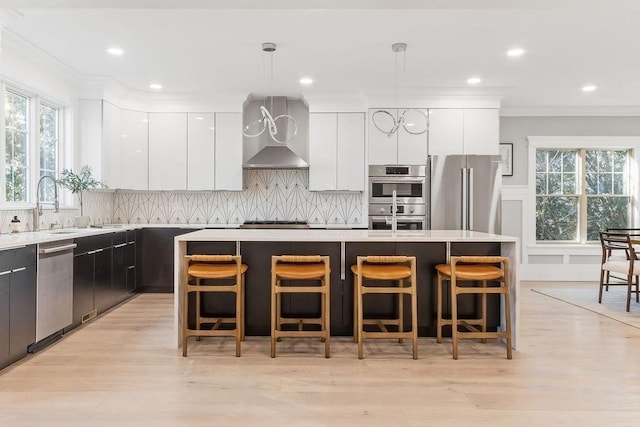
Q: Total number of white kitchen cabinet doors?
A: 11